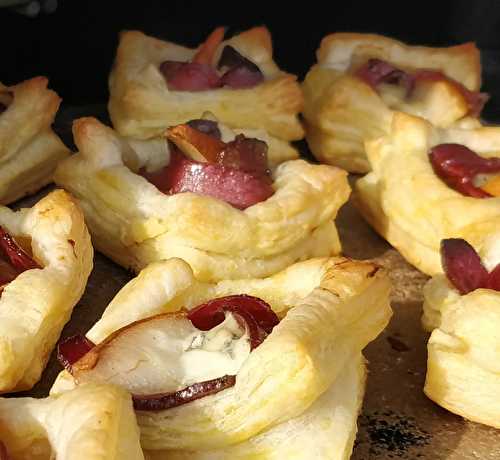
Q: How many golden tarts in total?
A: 9